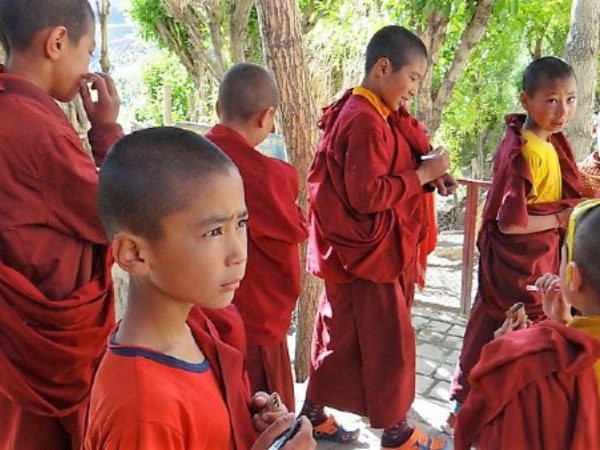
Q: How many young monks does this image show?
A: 6